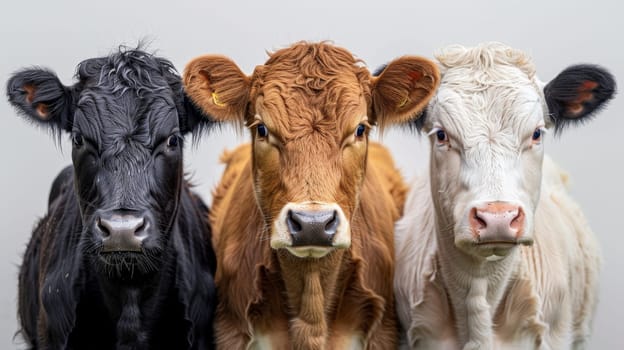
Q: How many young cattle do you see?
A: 3